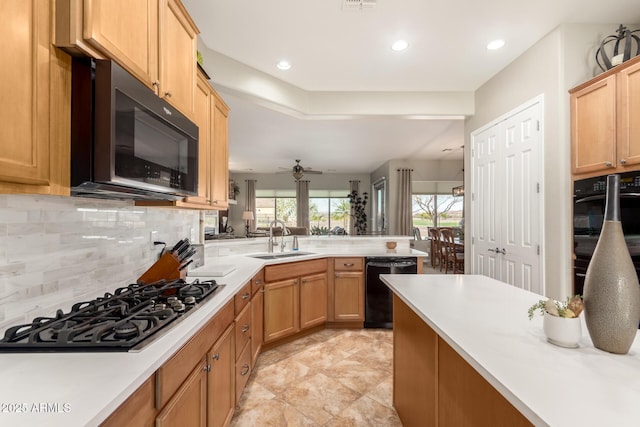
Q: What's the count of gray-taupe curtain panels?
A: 4